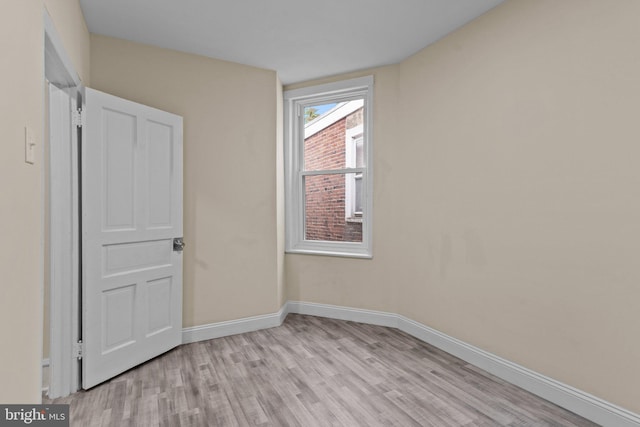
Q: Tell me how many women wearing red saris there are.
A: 0